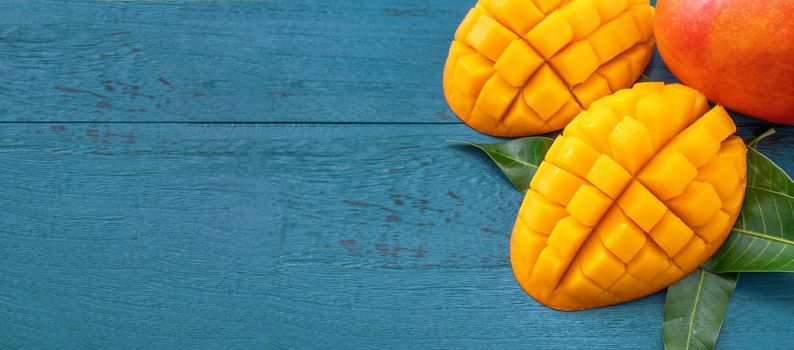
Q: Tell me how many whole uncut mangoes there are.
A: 1